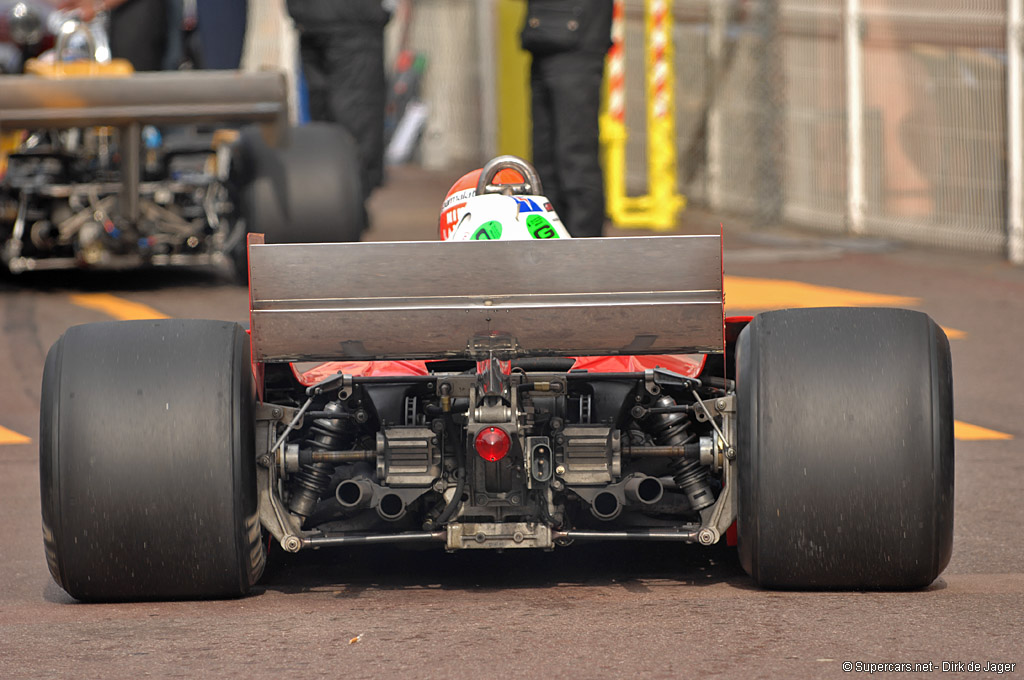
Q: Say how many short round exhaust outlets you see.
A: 4